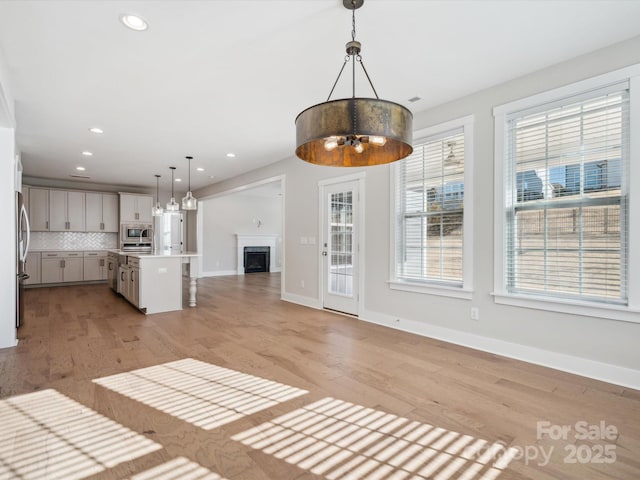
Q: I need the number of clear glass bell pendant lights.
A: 3